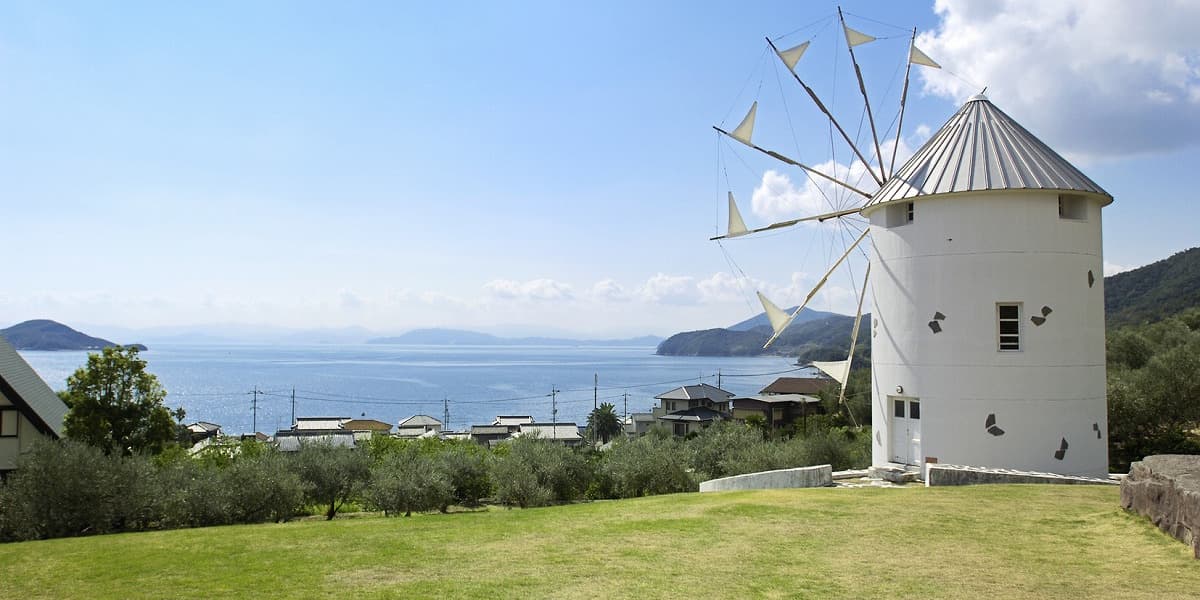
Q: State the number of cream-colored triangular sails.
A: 7